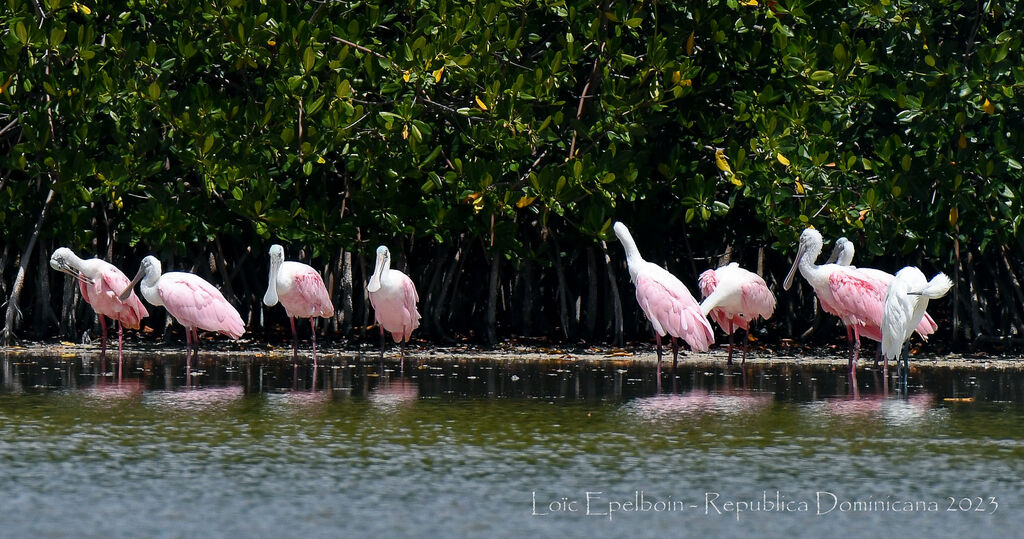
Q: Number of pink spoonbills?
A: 8